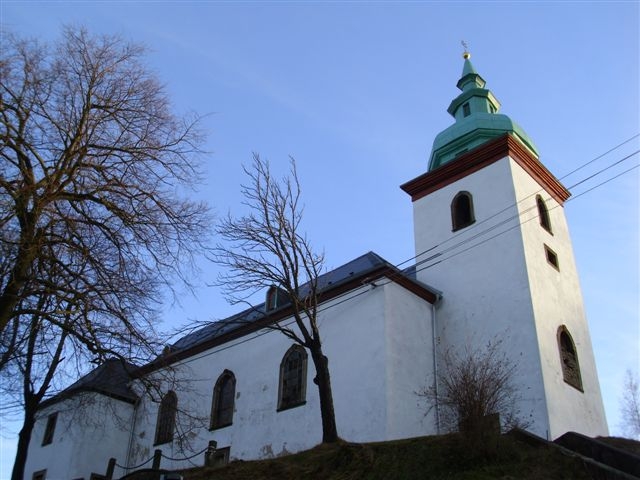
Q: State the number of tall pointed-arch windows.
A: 6